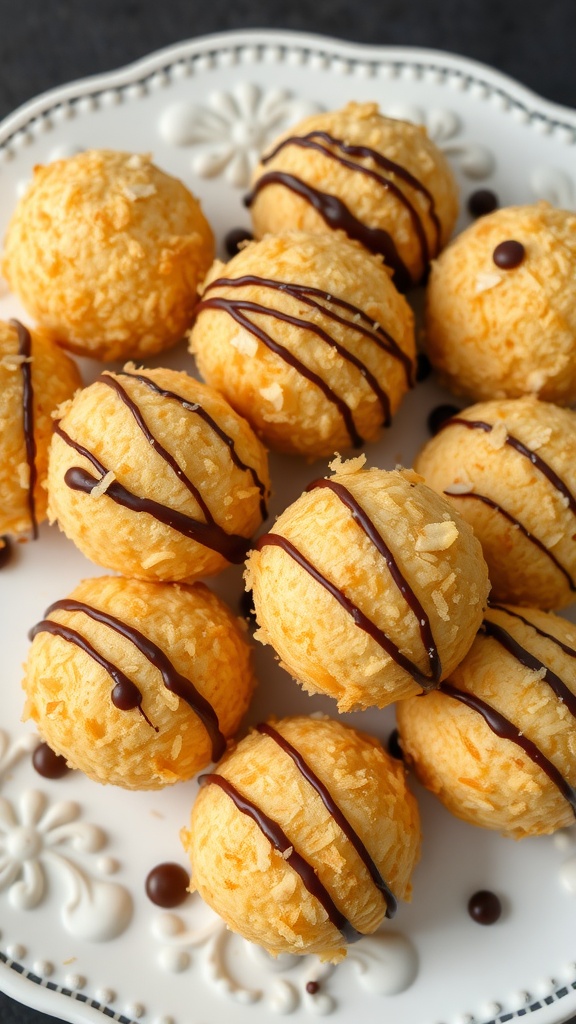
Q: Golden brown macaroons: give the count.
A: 11